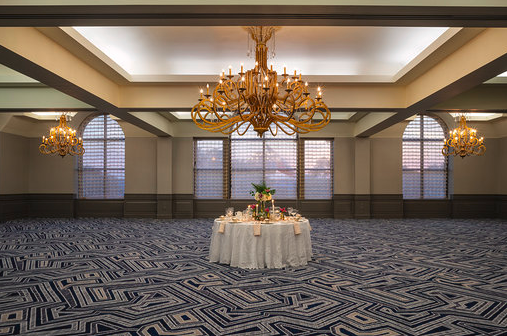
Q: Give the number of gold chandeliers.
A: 3